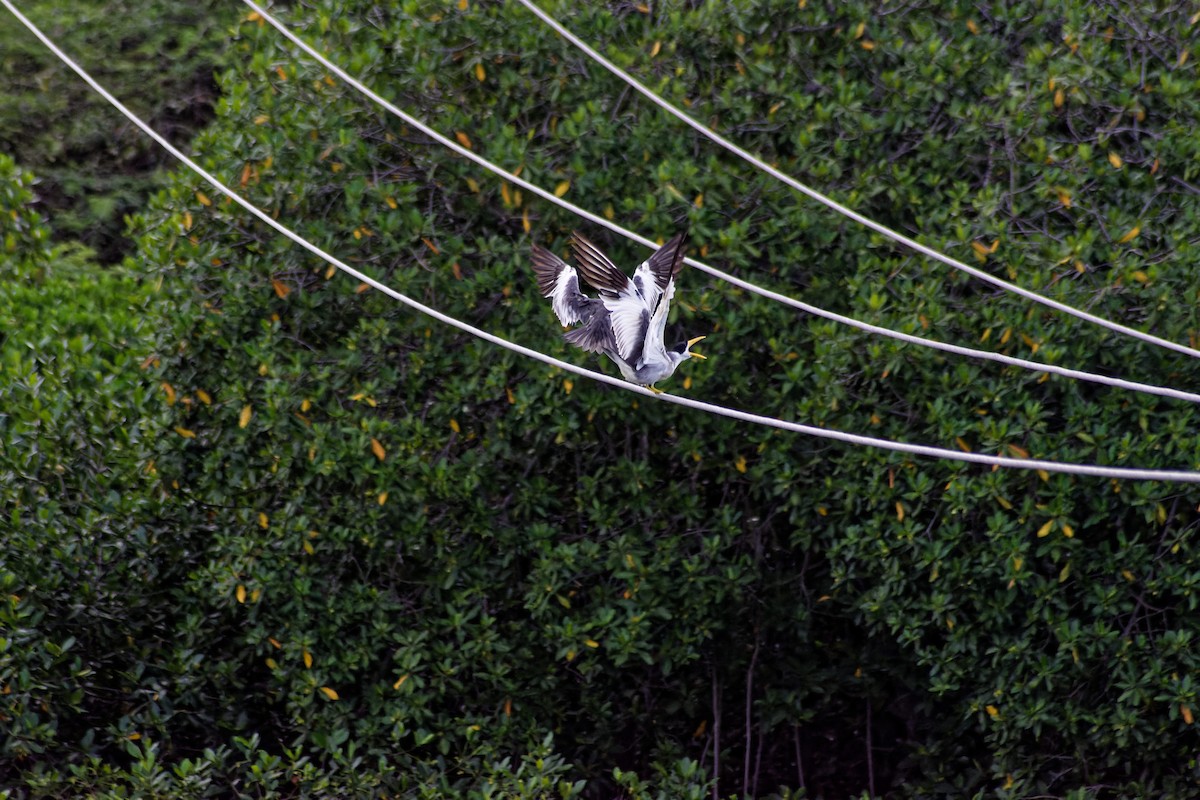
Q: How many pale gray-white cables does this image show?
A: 3